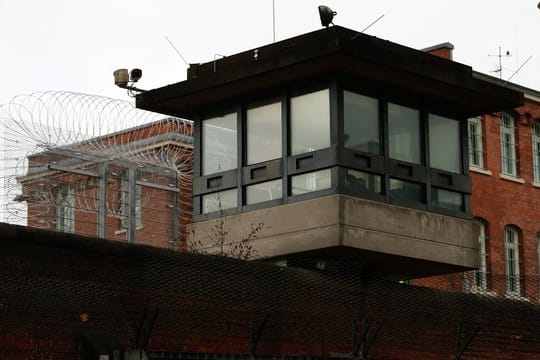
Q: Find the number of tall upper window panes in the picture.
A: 6